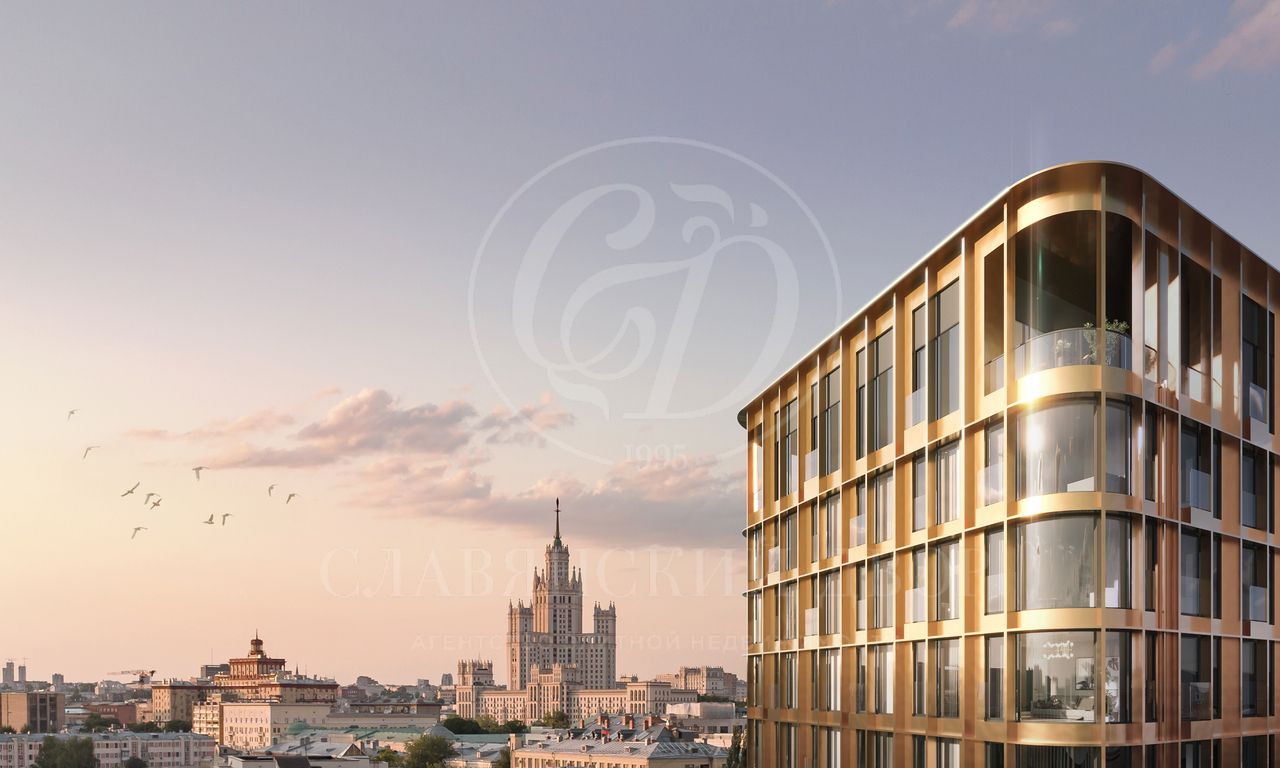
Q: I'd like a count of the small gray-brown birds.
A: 11